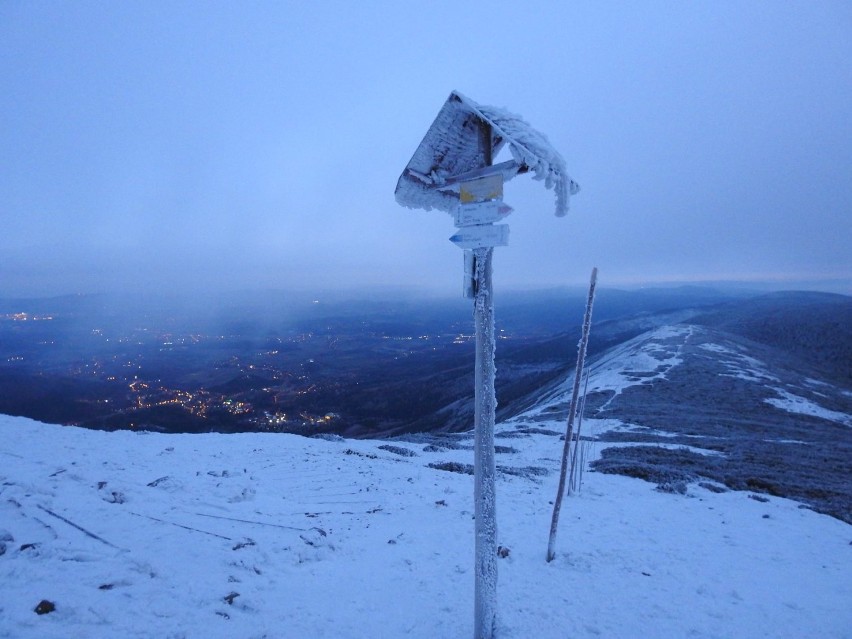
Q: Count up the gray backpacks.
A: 0